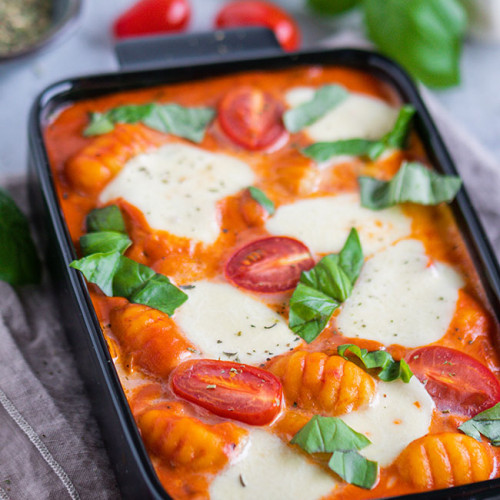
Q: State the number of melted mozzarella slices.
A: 7